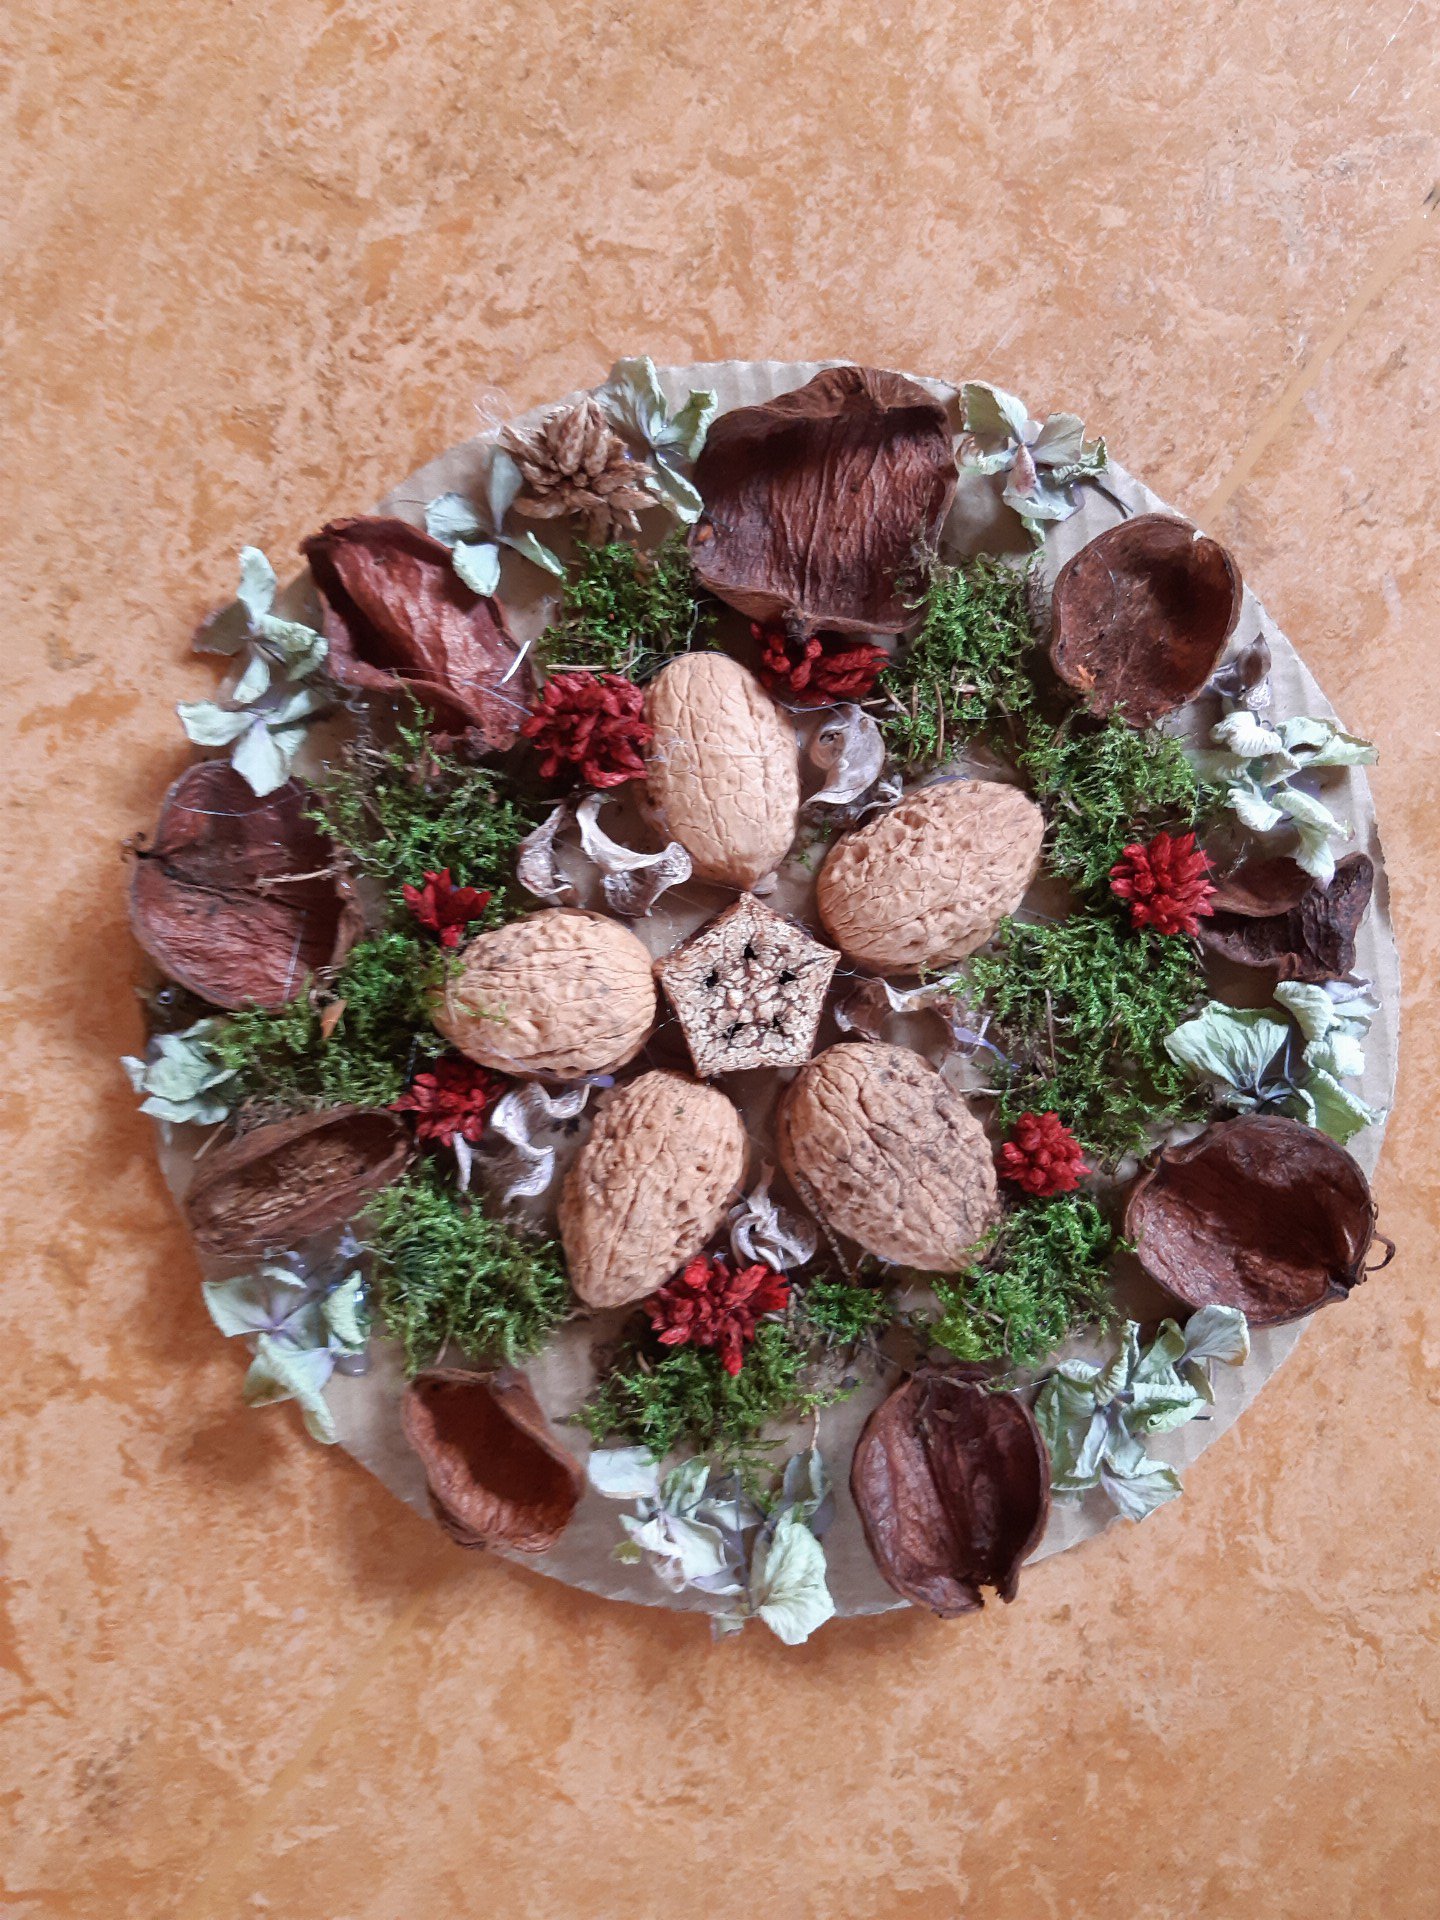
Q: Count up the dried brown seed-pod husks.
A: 9